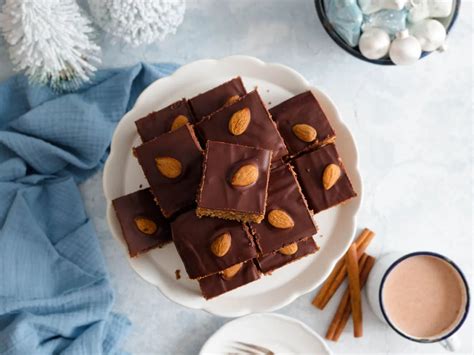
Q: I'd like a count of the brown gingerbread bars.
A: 12